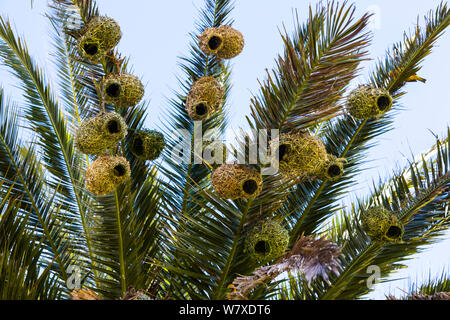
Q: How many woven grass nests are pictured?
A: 13